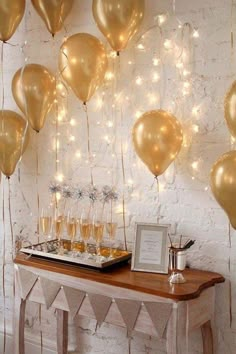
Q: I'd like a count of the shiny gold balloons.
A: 9